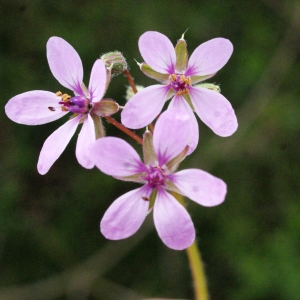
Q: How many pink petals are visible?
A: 15